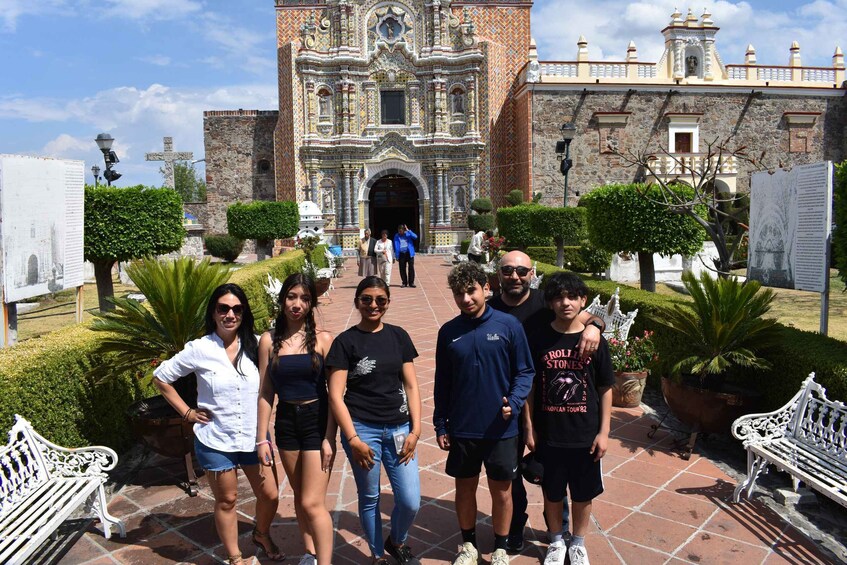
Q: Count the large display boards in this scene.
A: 2